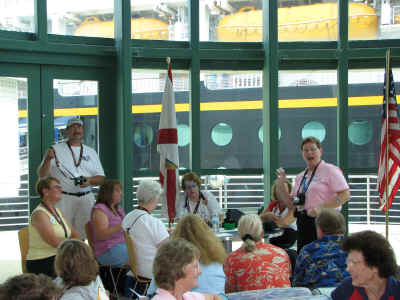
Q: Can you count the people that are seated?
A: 12